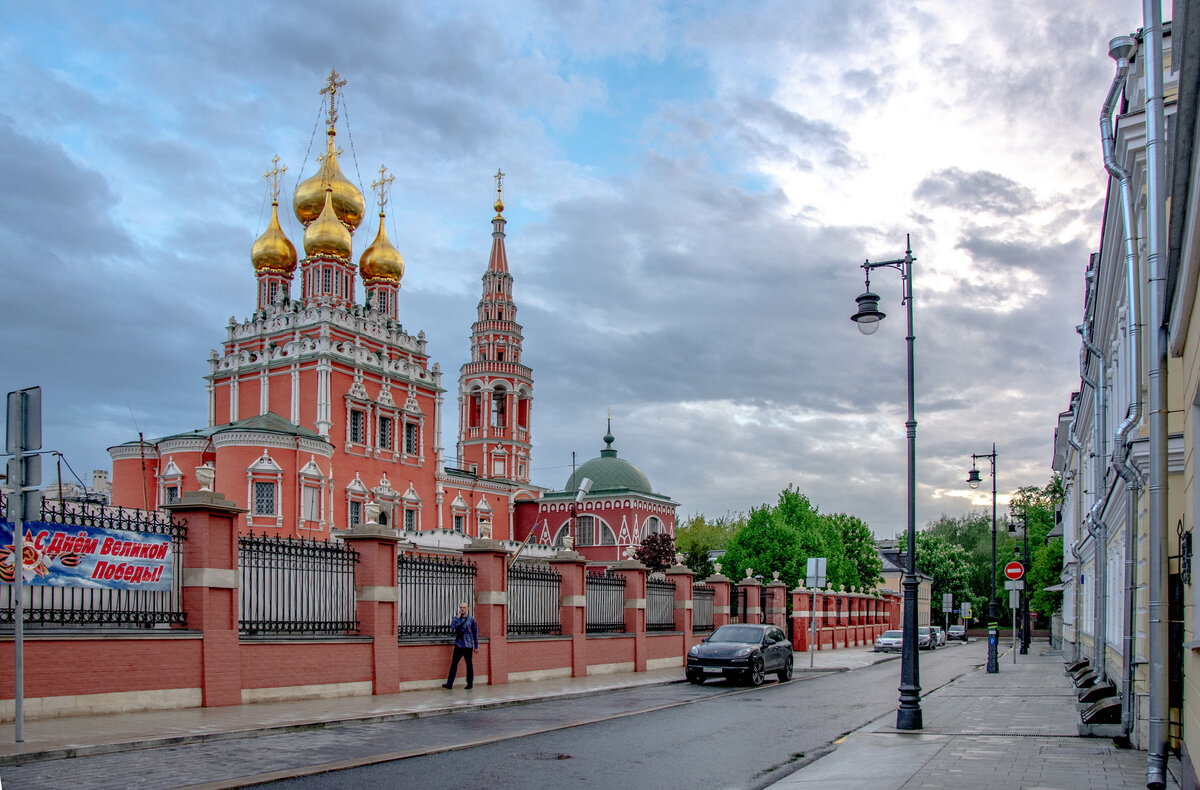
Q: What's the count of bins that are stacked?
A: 5